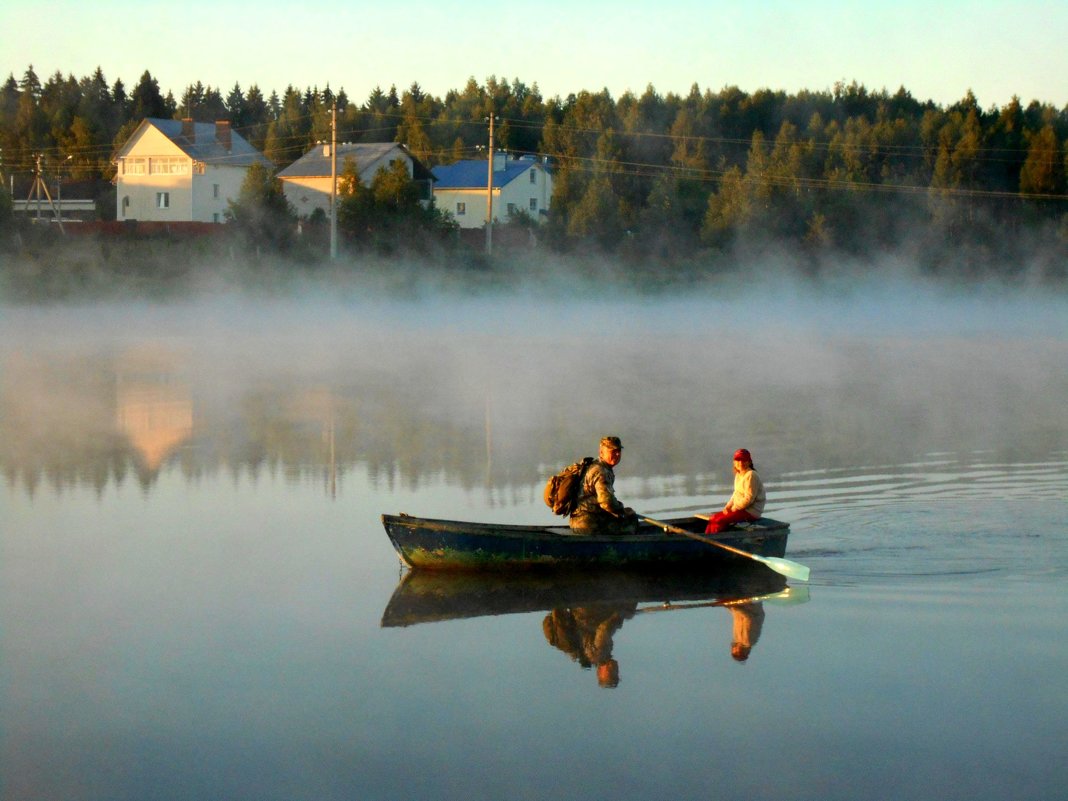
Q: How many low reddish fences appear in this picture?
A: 1